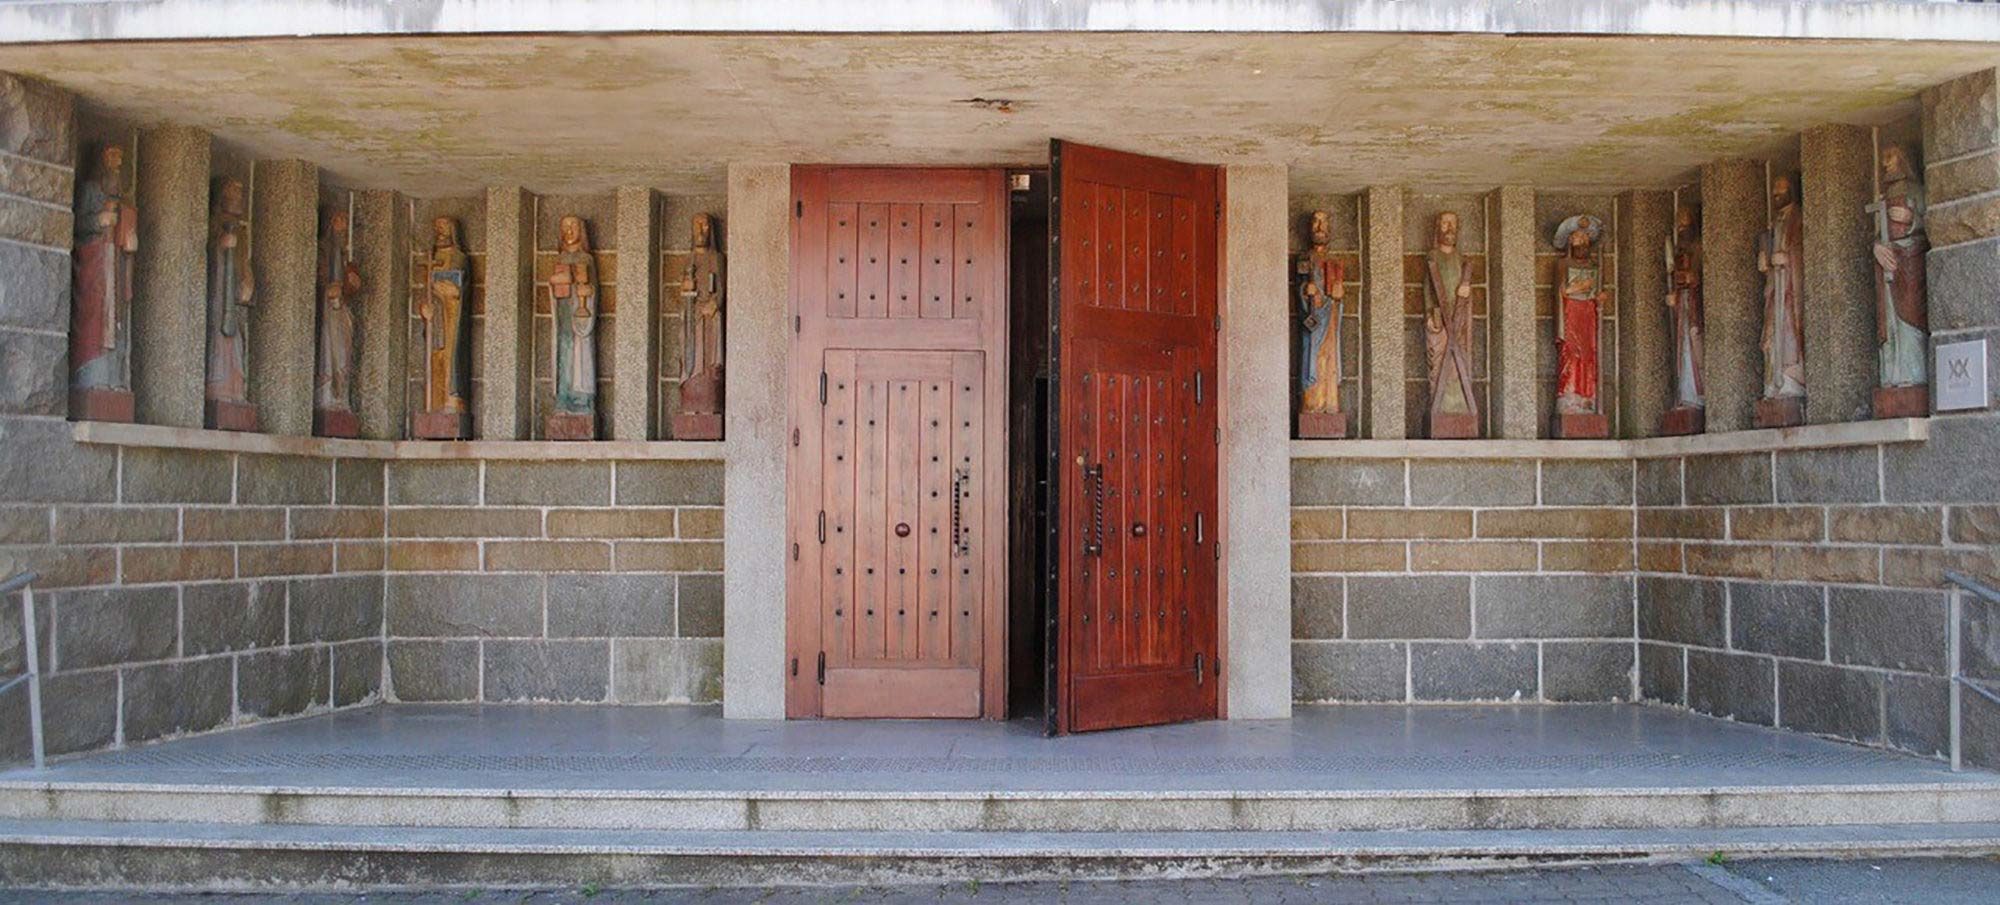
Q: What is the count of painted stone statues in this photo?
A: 12